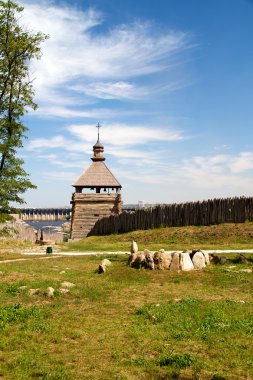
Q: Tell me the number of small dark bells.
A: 3